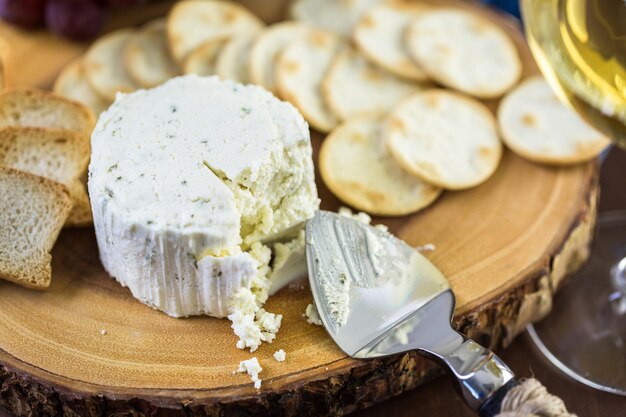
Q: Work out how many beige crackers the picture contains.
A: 15